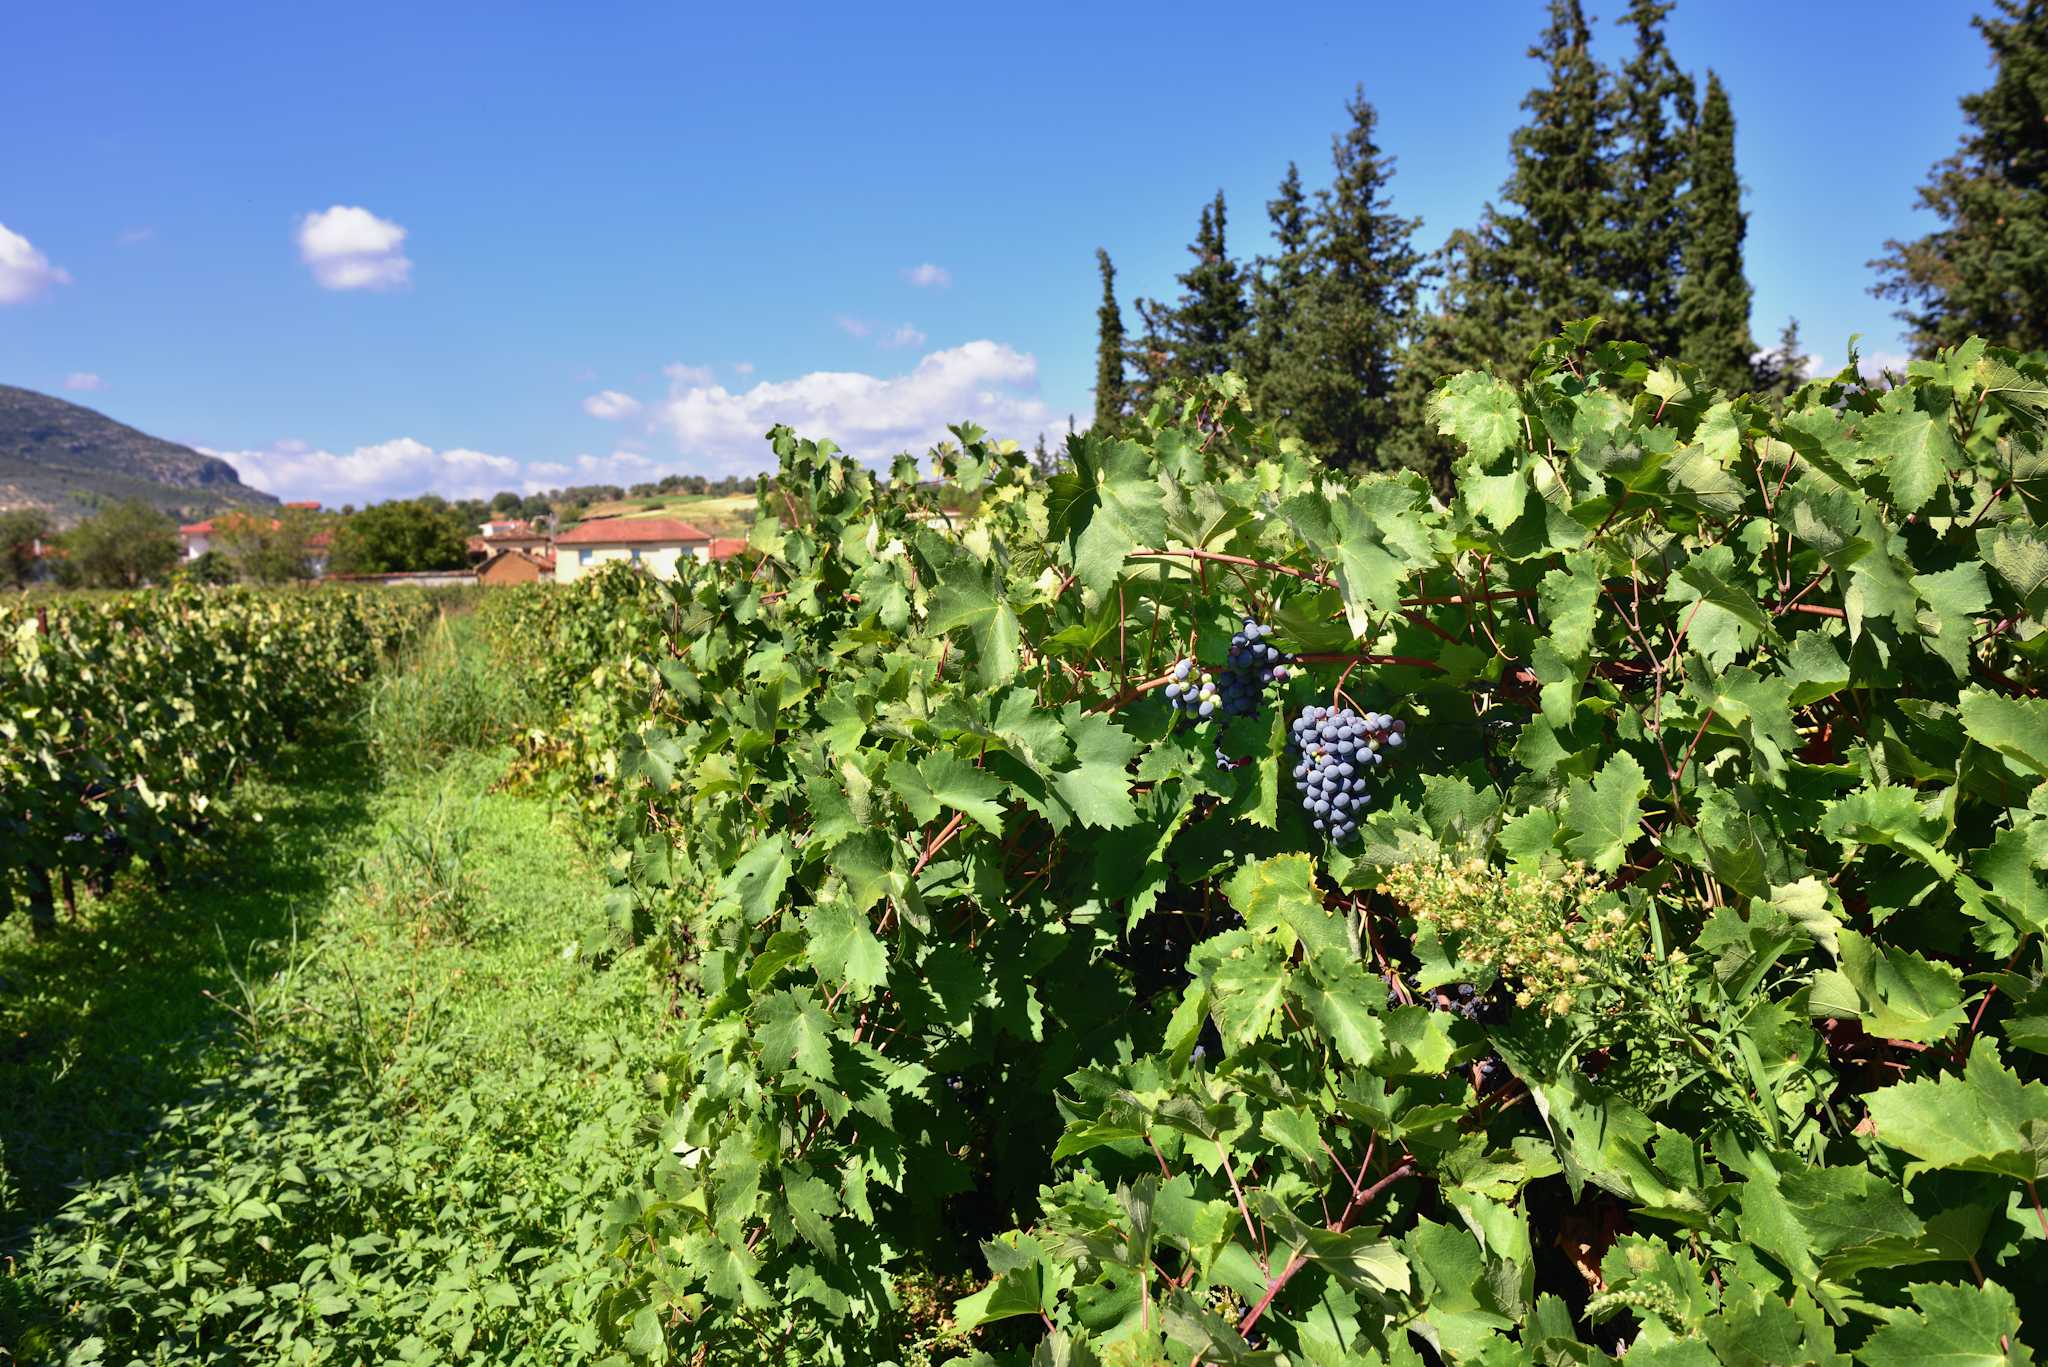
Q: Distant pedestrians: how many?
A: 0